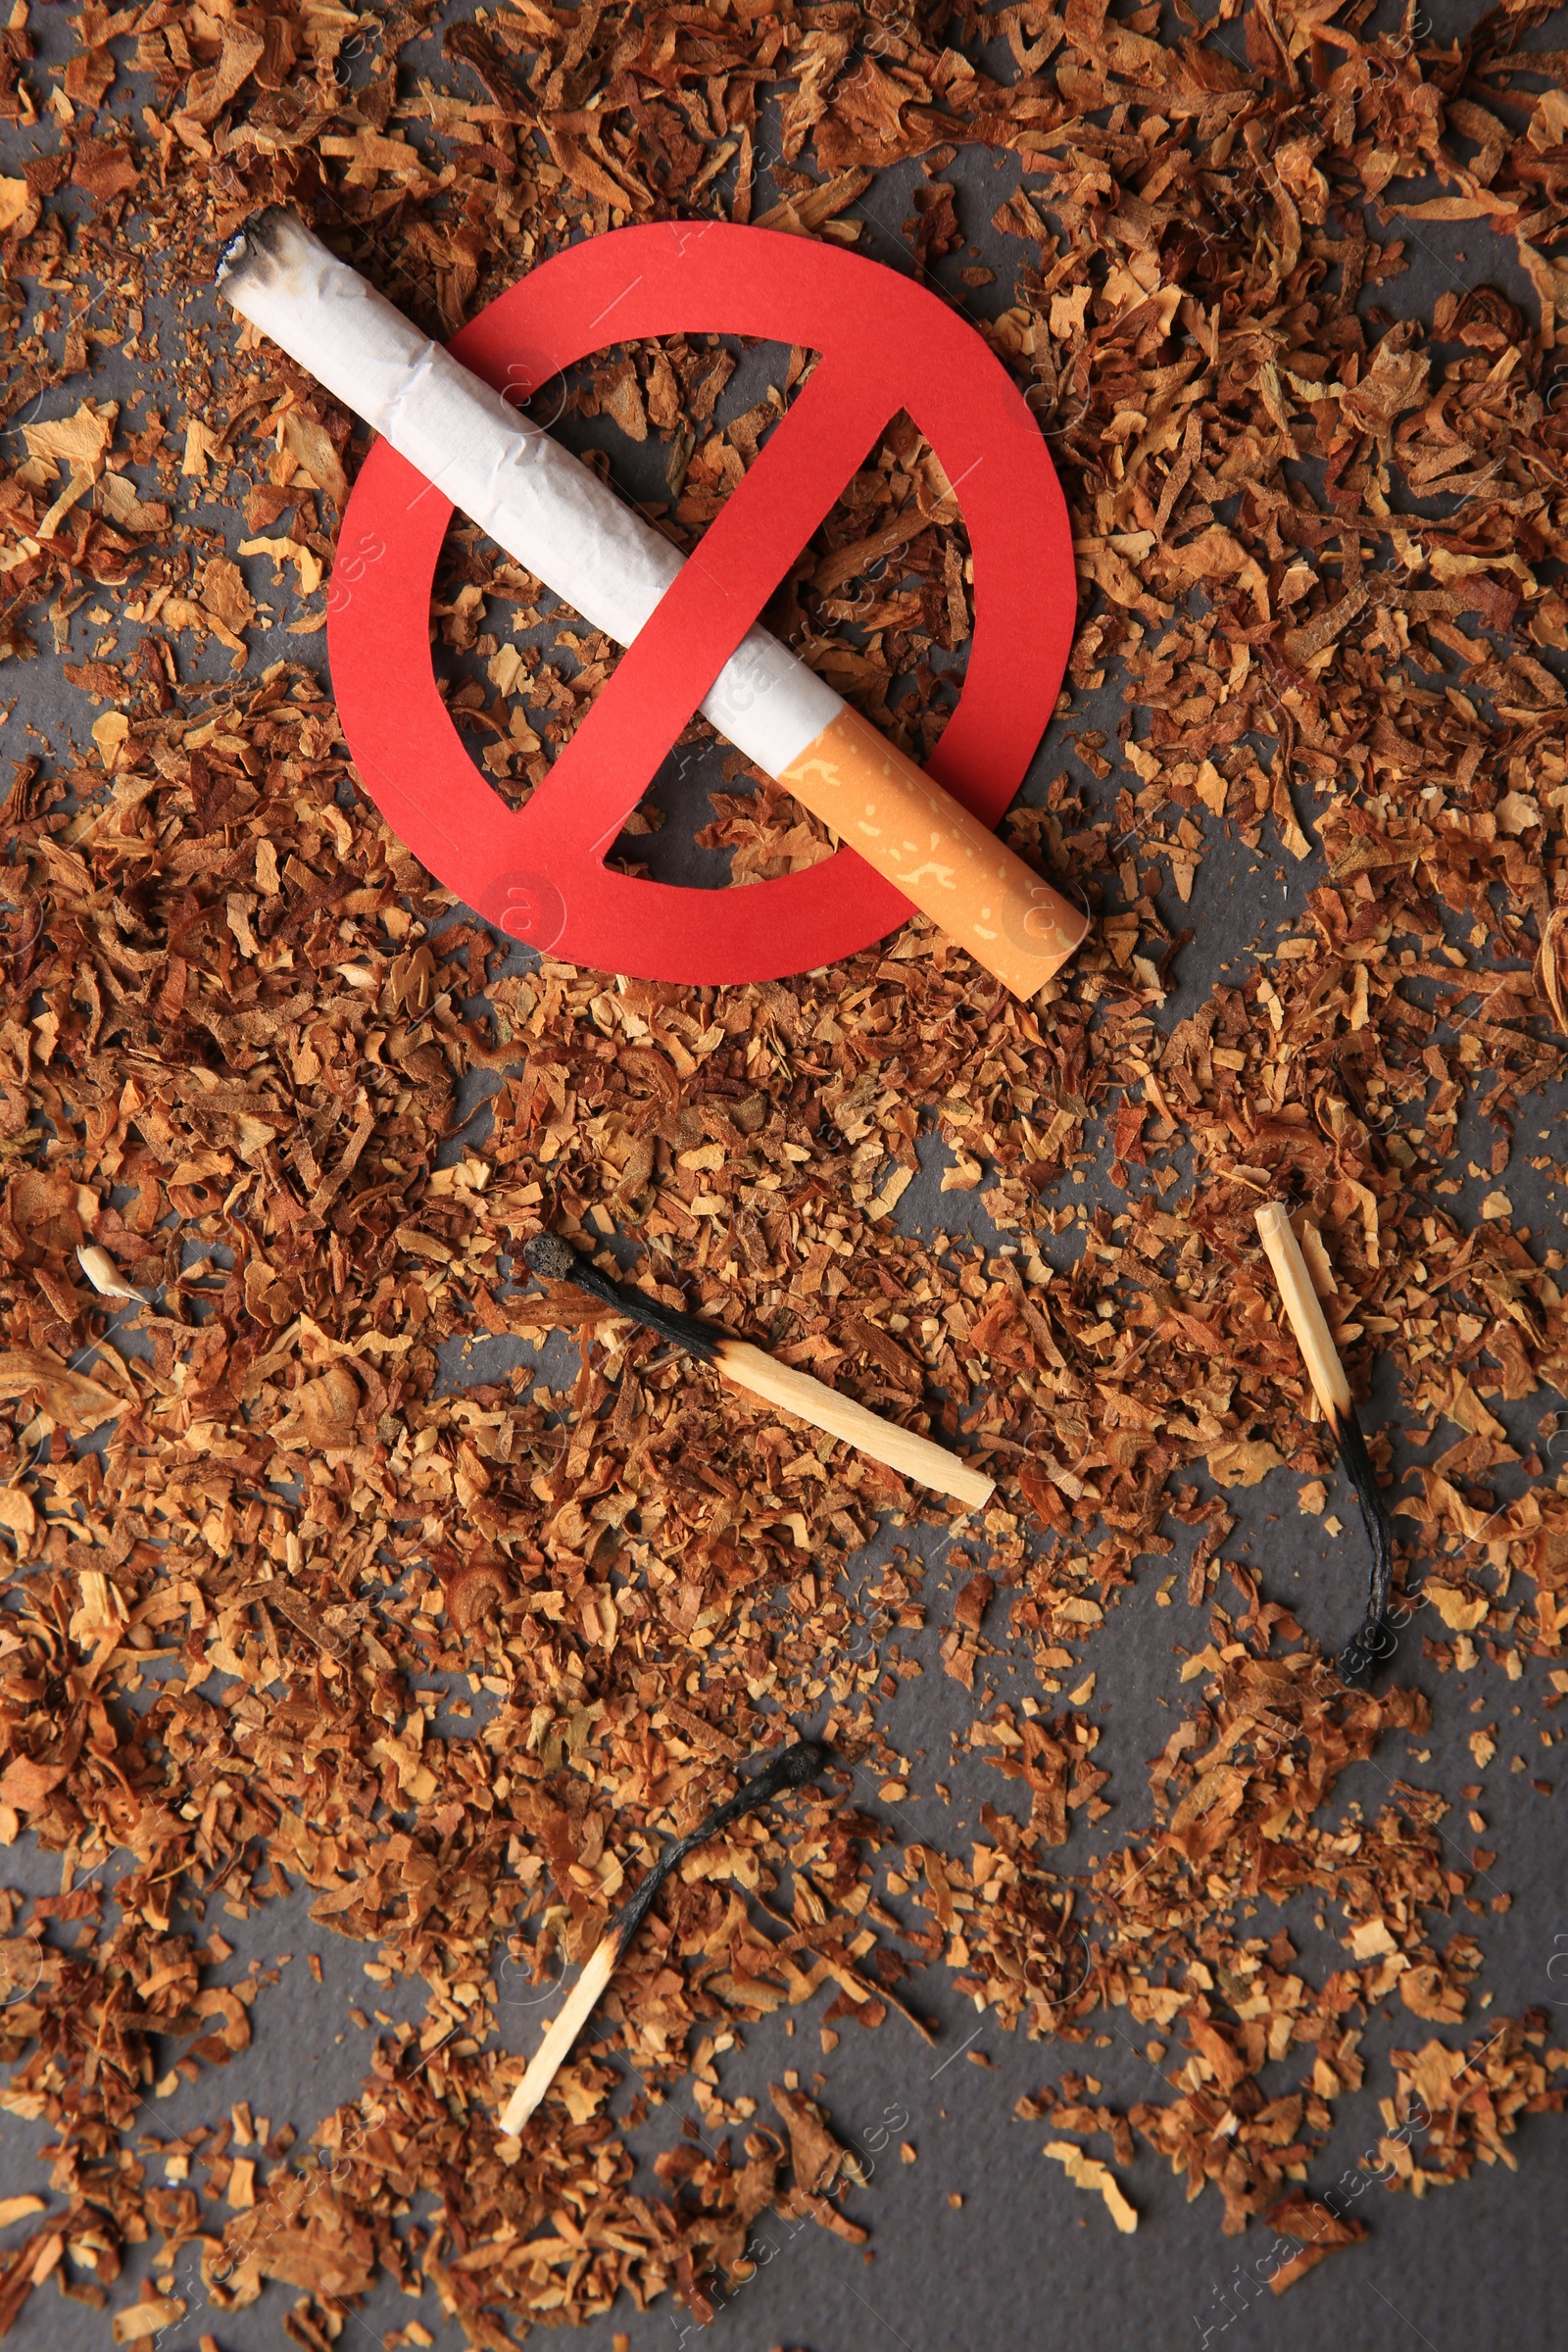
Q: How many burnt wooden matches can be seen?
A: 3